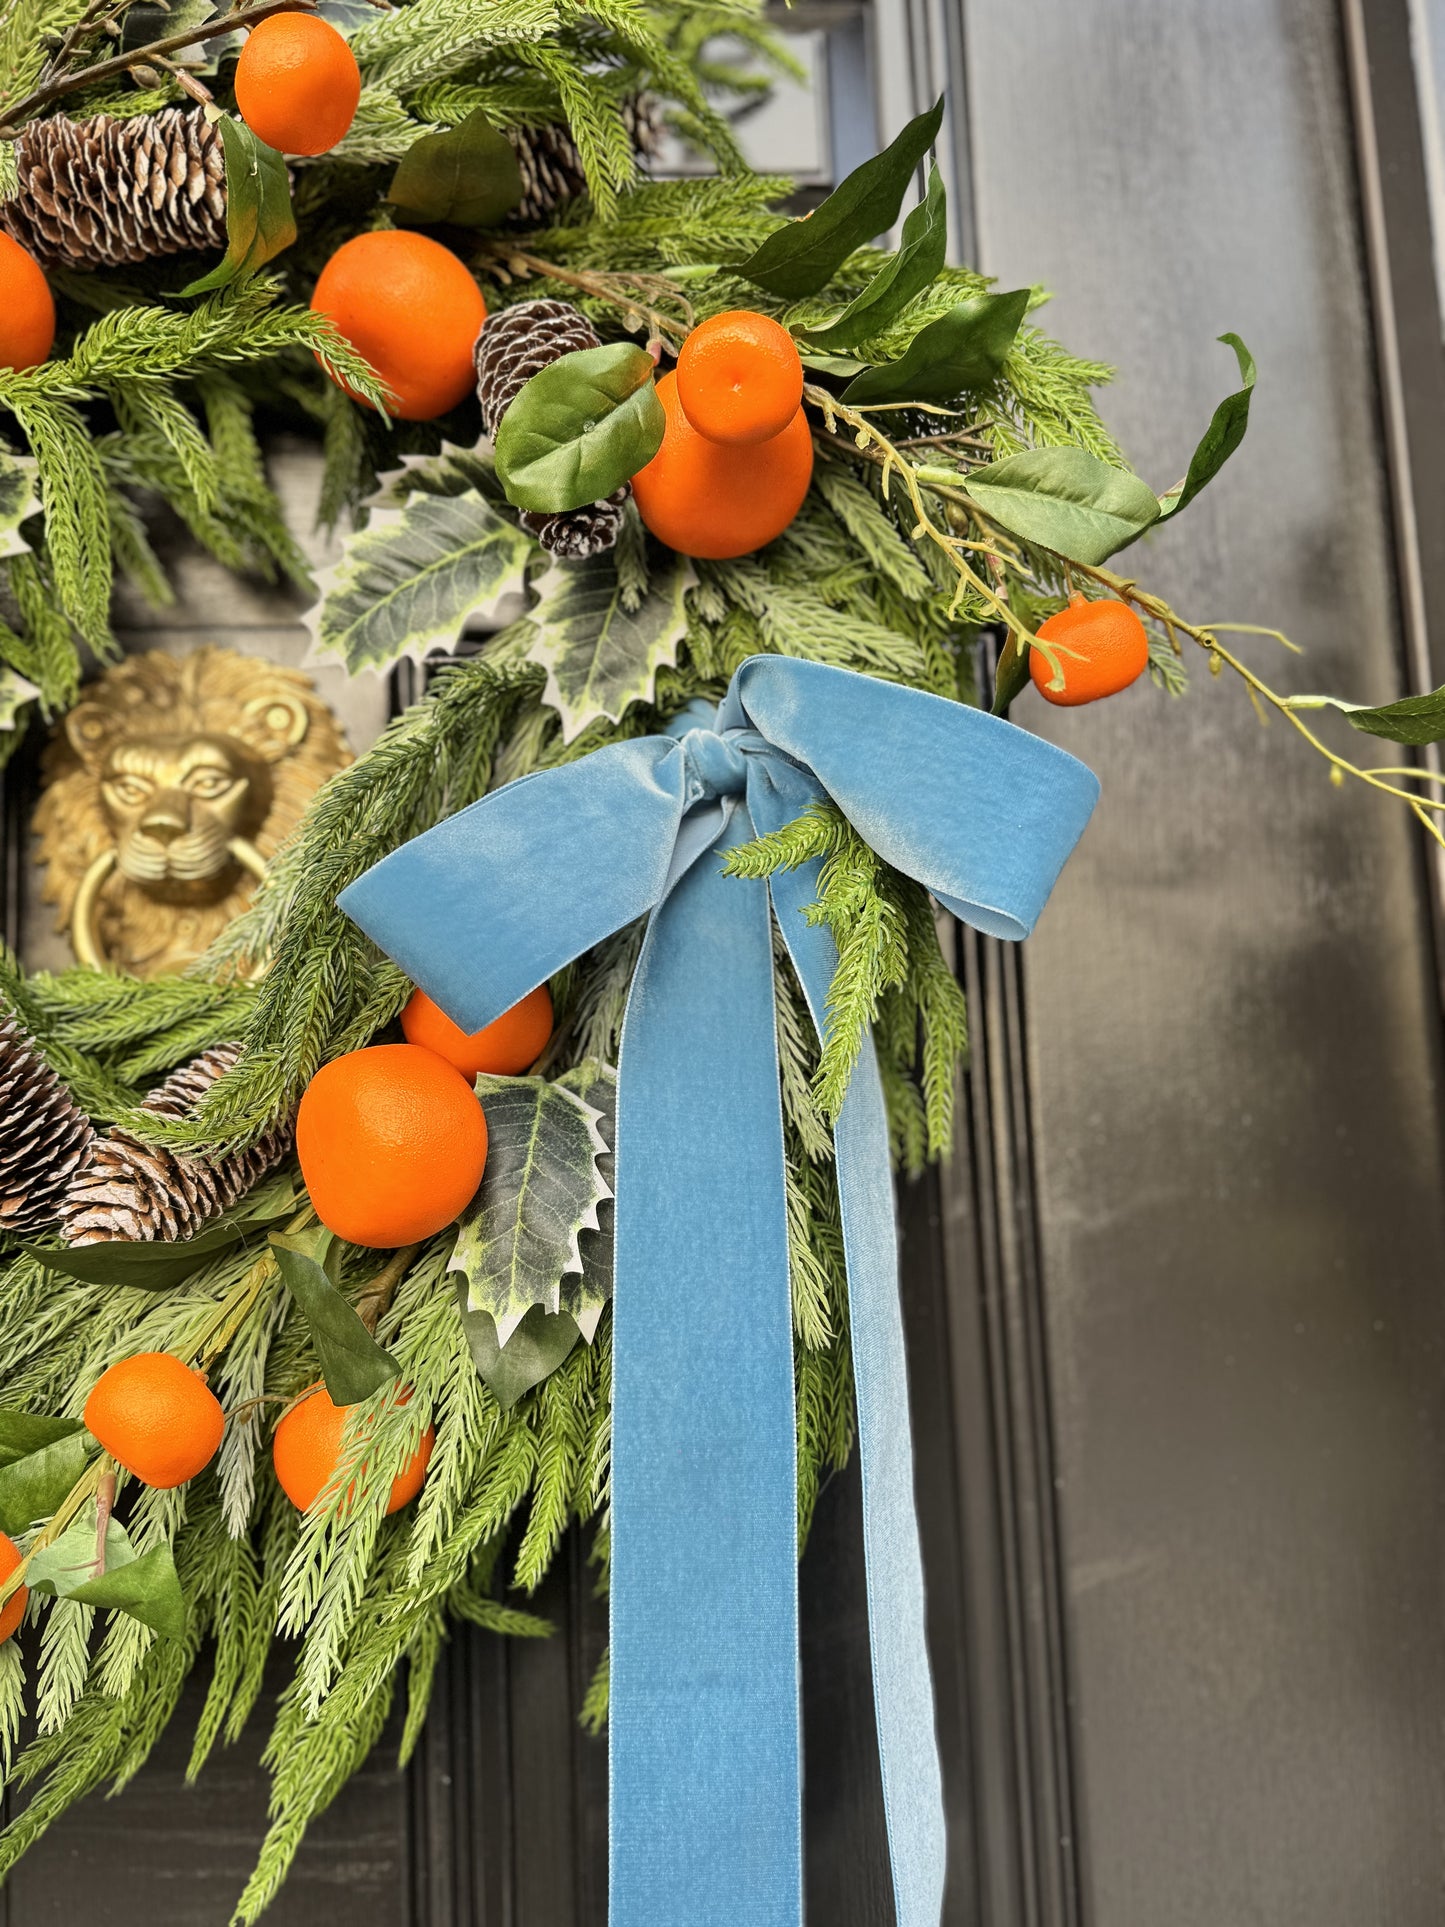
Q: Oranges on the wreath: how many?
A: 11